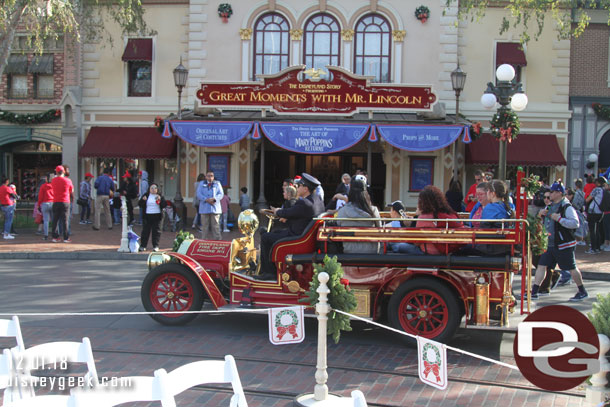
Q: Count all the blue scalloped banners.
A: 3